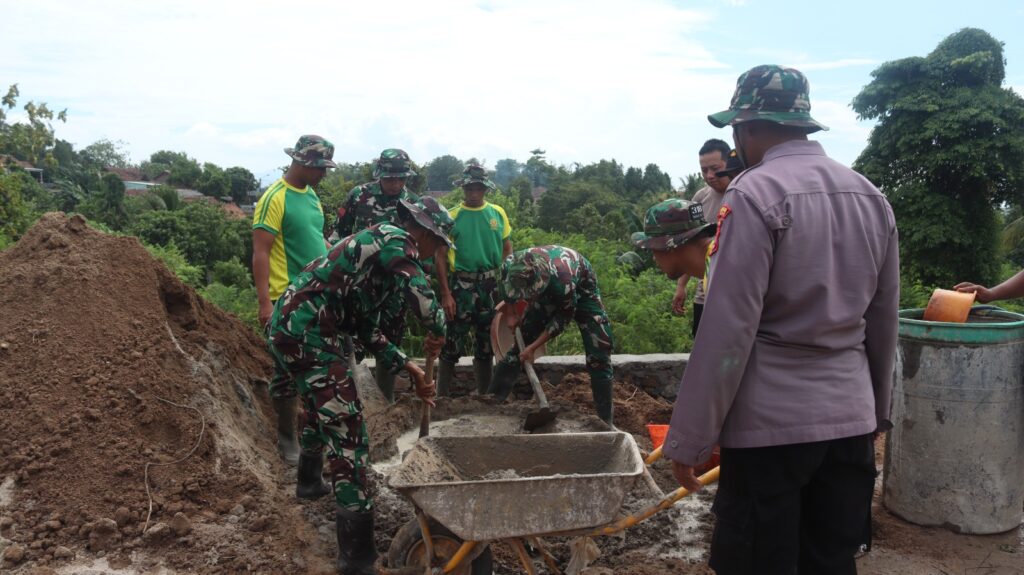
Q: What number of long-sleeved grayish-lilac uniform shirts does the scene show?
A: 1